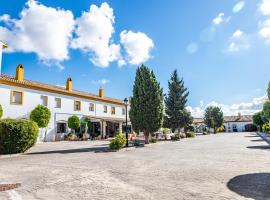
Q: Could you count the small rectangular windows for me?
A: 8